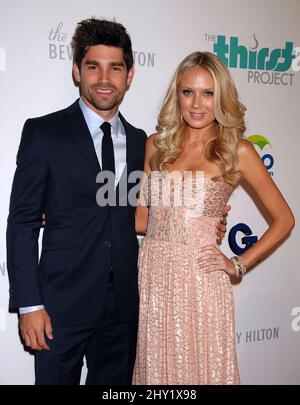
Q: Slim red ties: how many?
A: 0